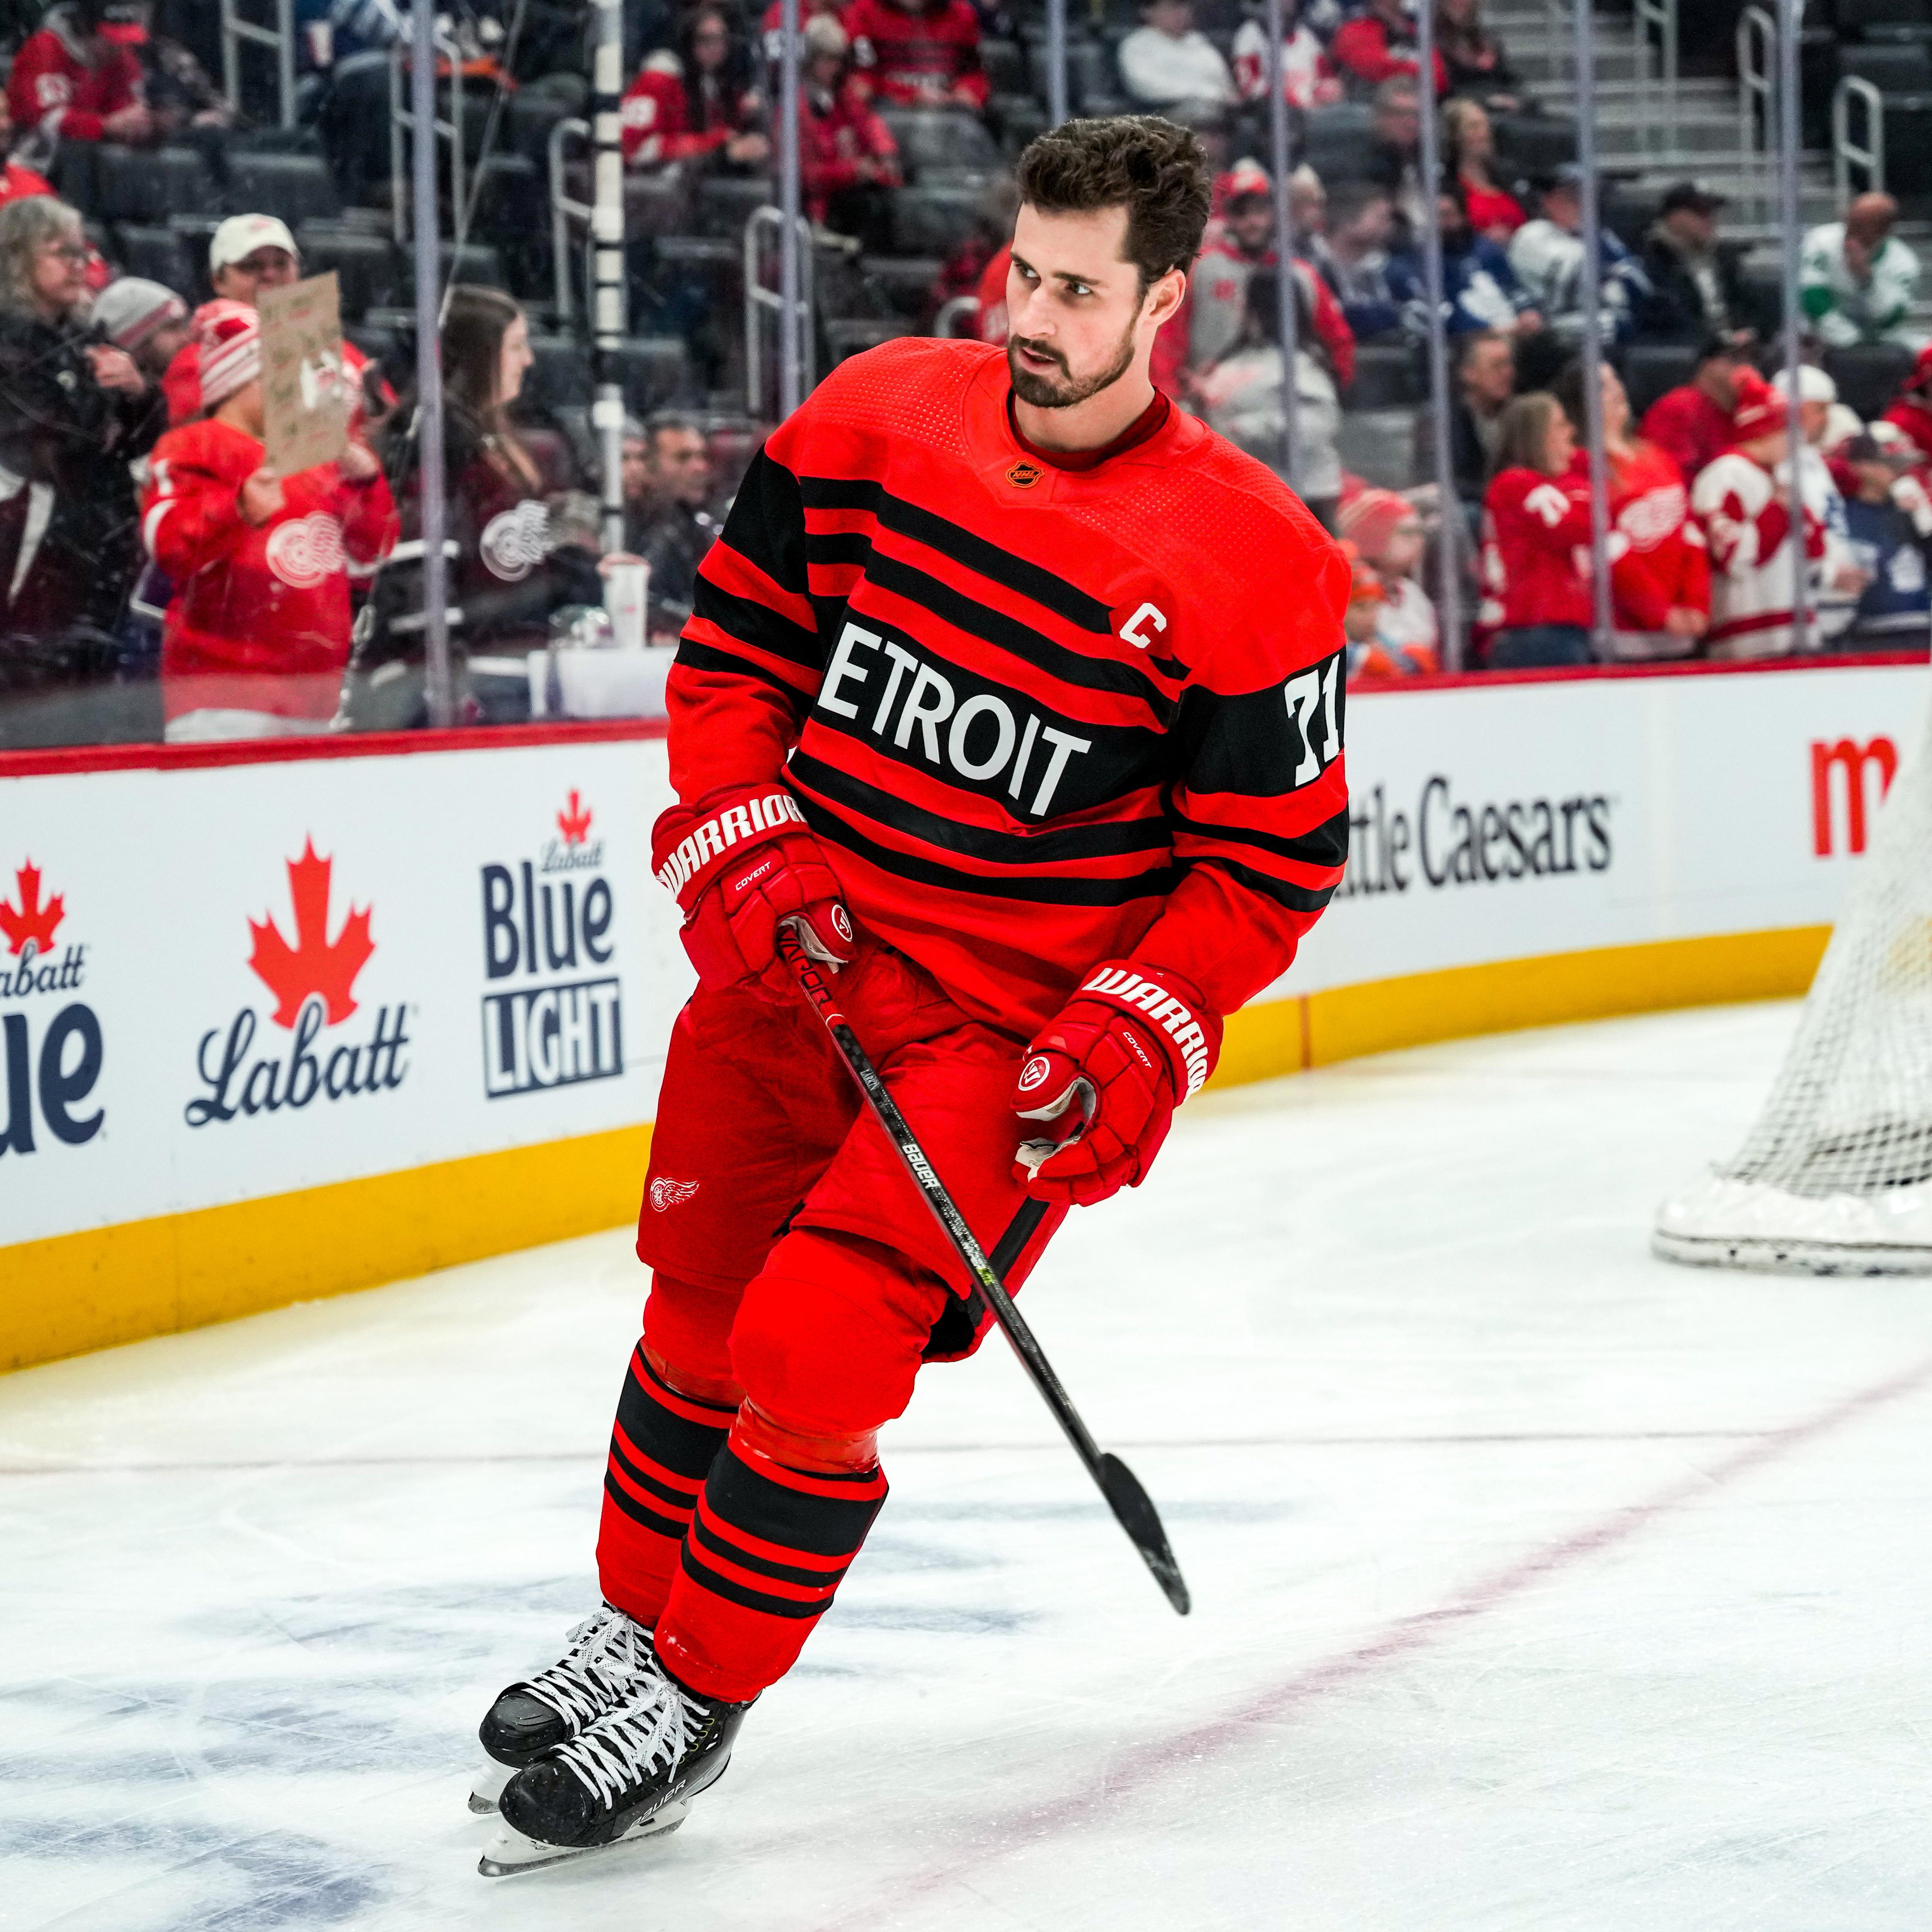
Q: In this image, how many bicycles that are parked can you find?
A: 0